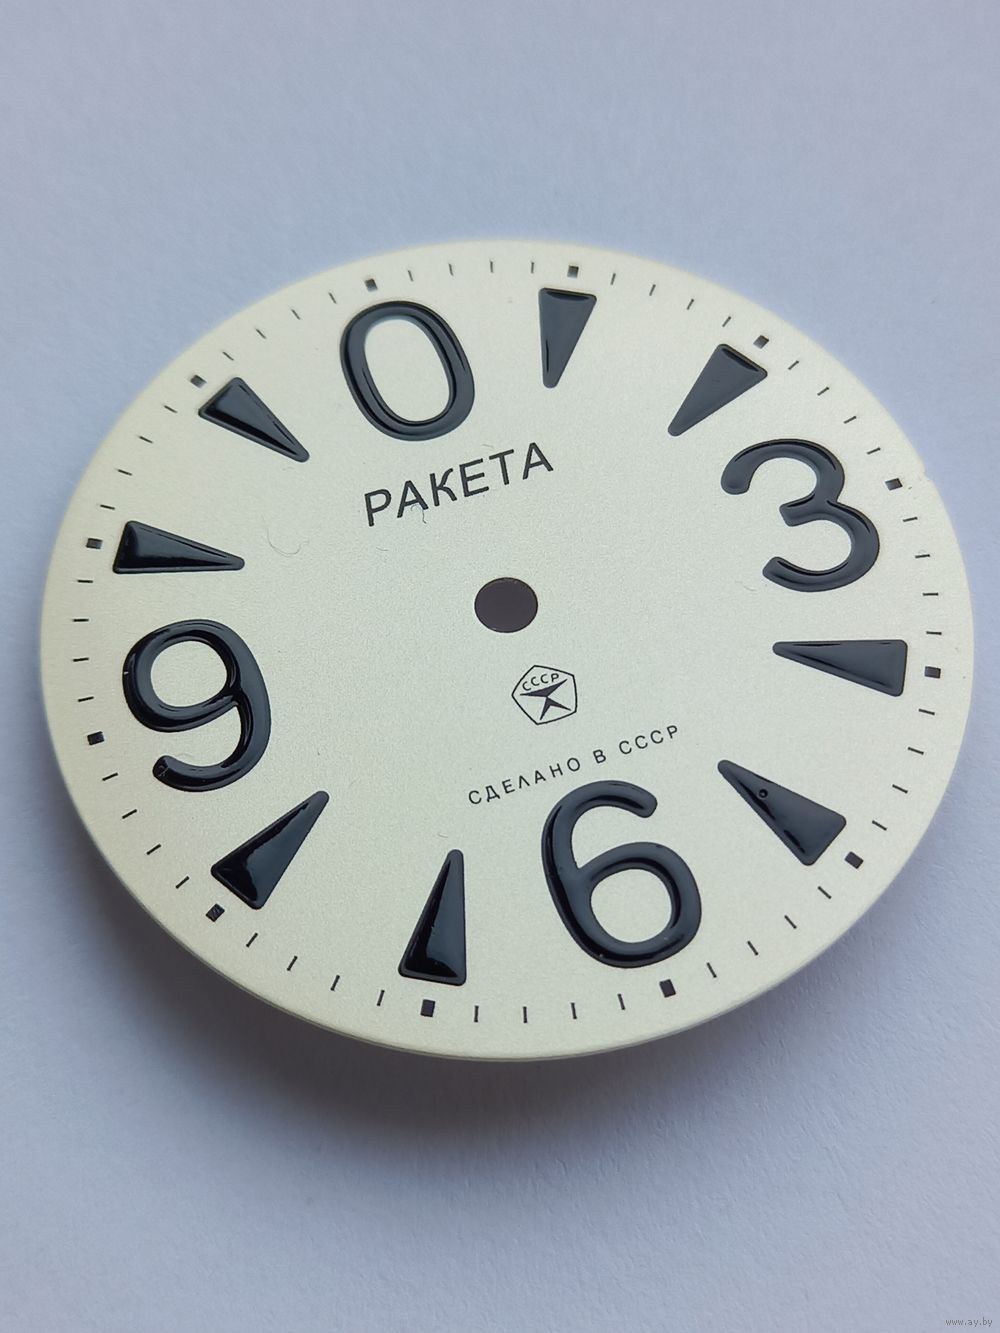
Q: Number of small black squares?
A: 12